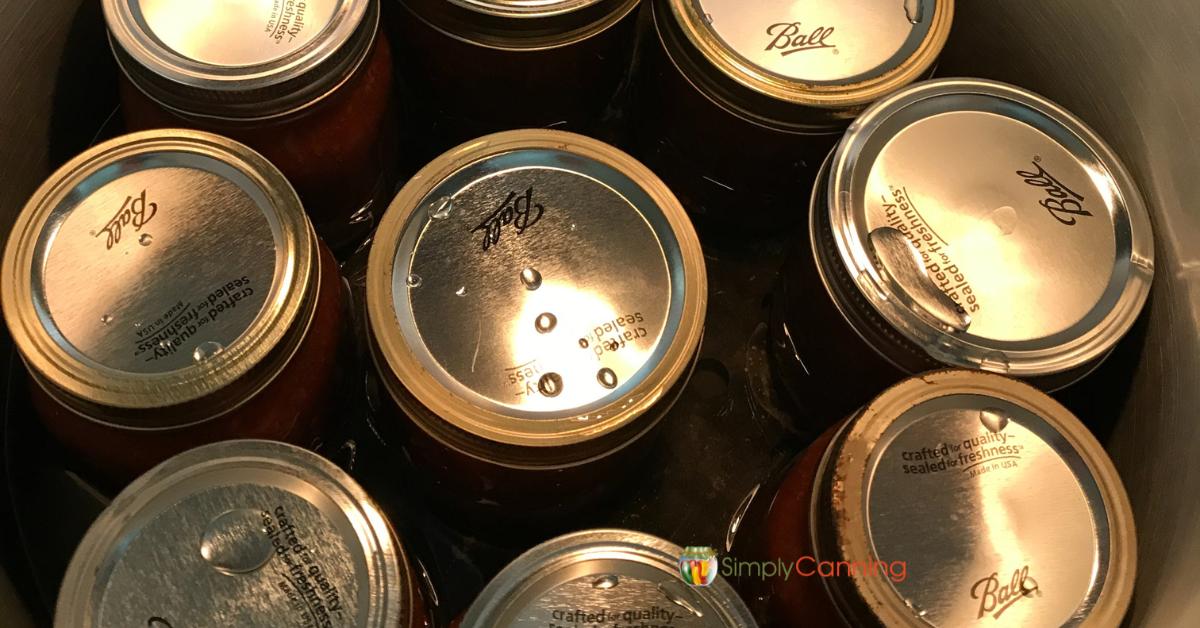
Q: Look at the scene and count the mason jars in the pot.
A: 9